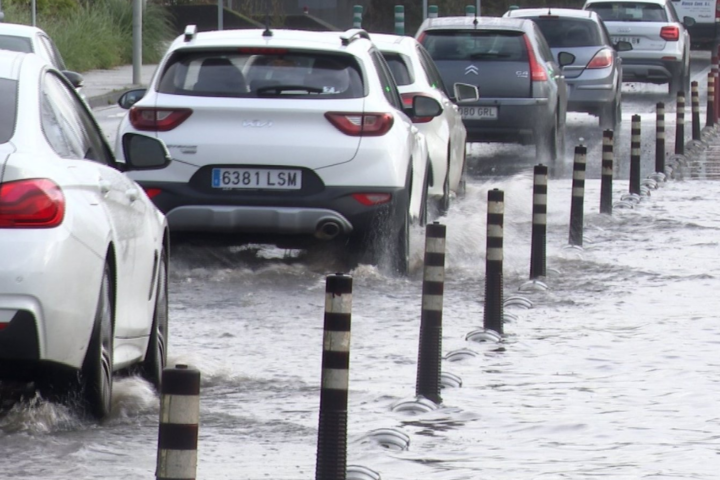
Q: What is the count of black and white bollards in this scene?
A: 12